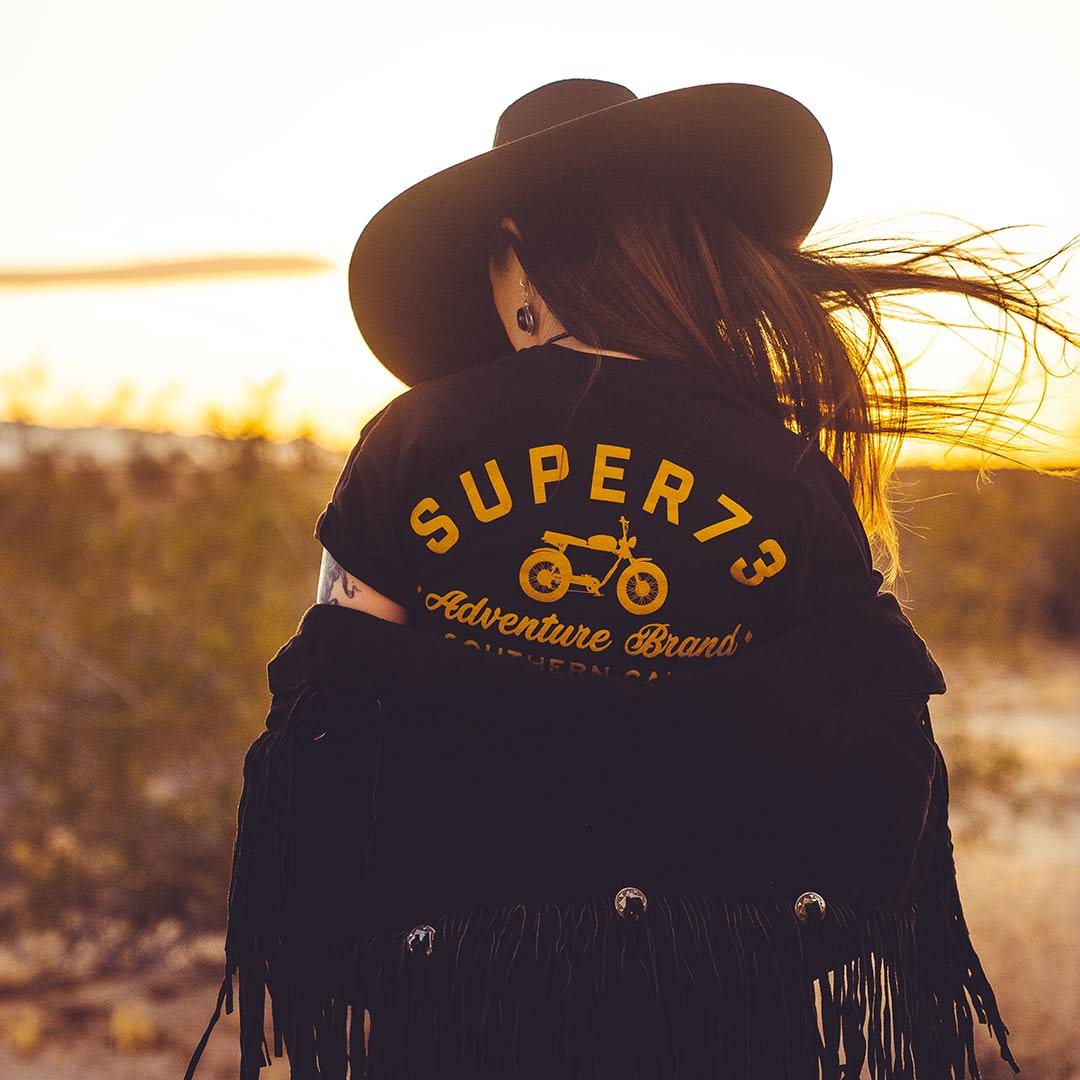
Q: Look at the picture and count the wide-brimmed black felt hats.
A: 1